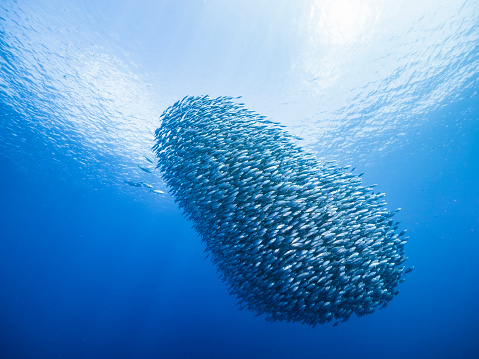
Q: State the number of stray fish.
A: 5